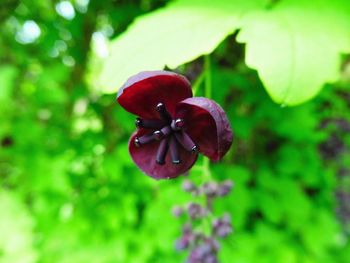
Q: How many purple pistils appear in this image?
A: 8